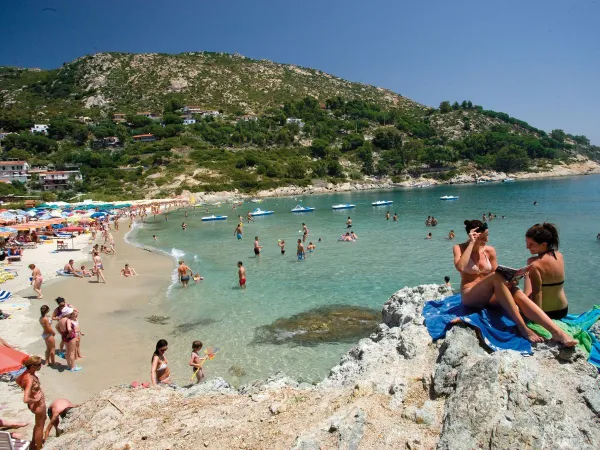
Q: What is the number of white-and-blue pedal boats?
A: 6